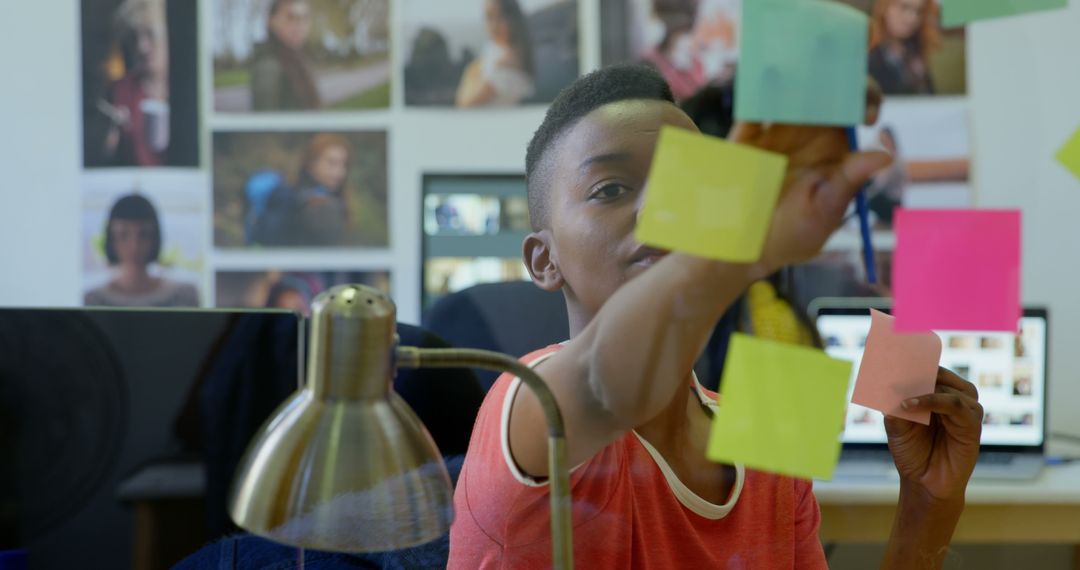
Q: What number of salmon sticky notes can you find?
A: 1